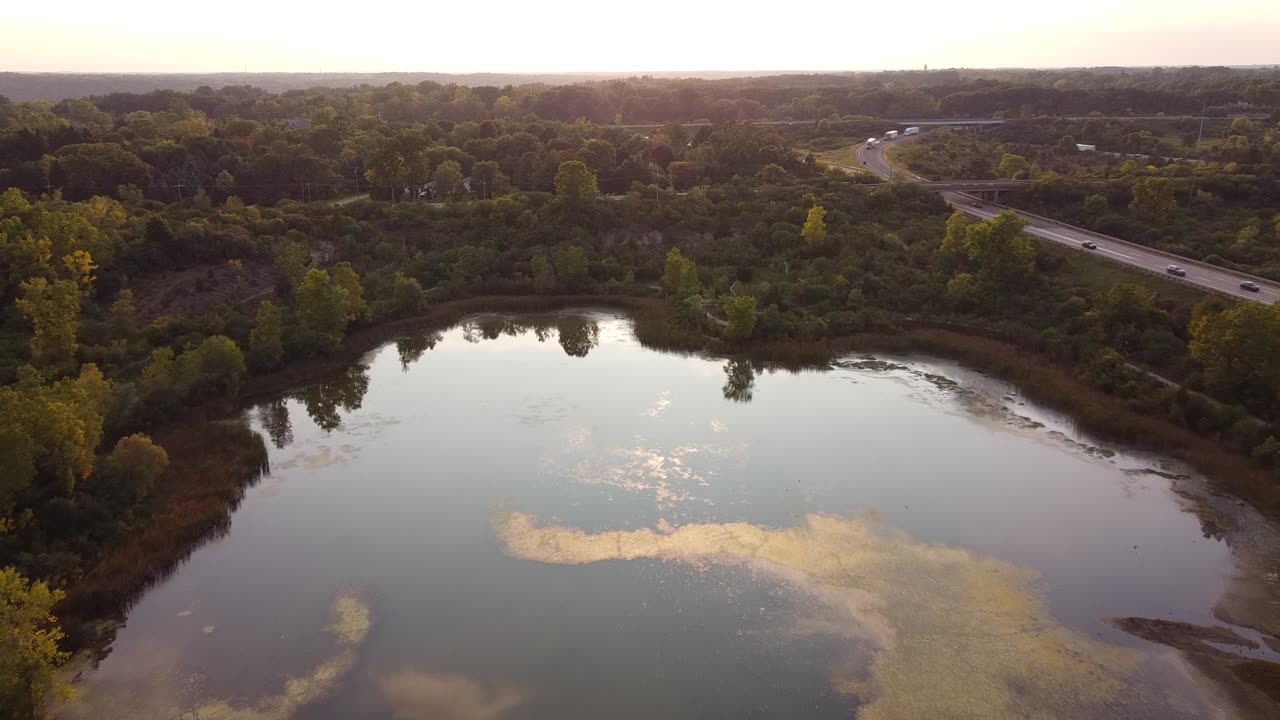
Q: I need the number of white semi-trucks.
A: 4